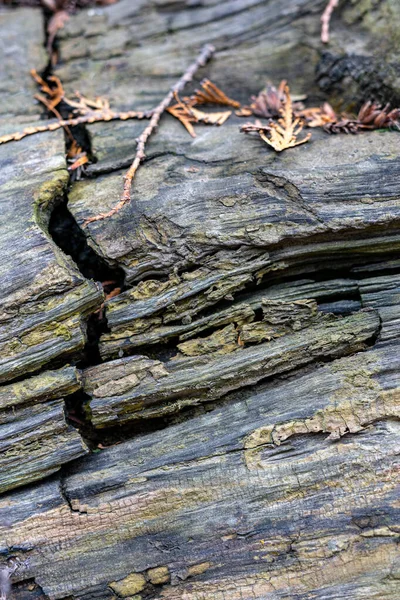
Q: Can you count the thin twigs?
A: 3